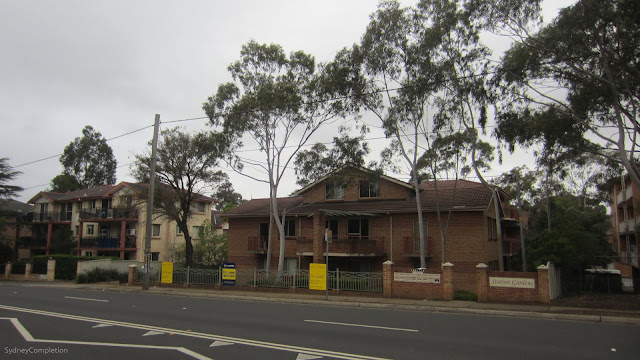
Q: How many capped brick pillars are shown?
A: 5